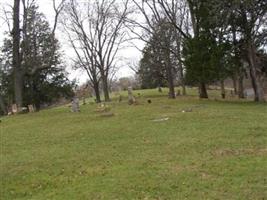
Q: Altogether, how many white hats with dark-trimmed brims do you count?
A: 0